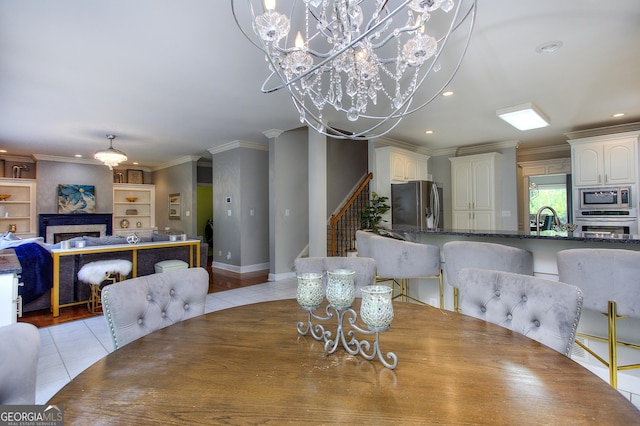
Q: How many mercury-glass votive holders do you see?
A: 3